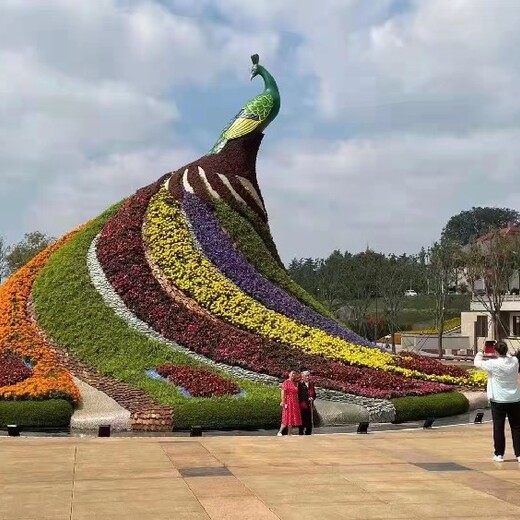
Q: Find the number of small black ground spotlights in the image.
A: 6